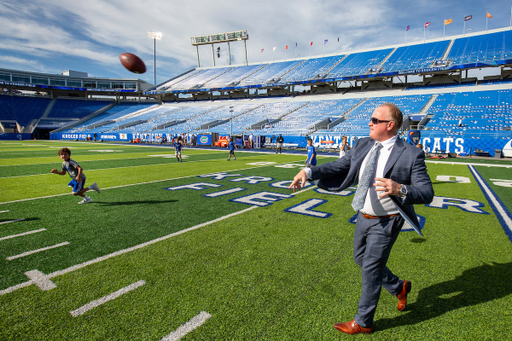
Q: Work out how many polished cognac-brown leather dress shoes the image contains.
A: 2